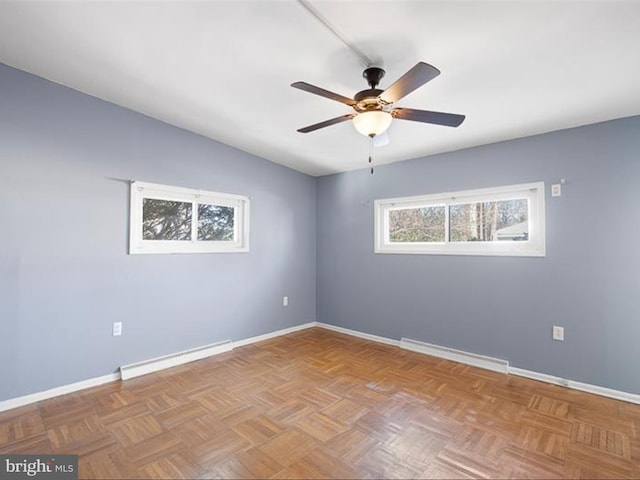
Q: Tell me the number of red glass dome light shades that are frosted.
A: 0